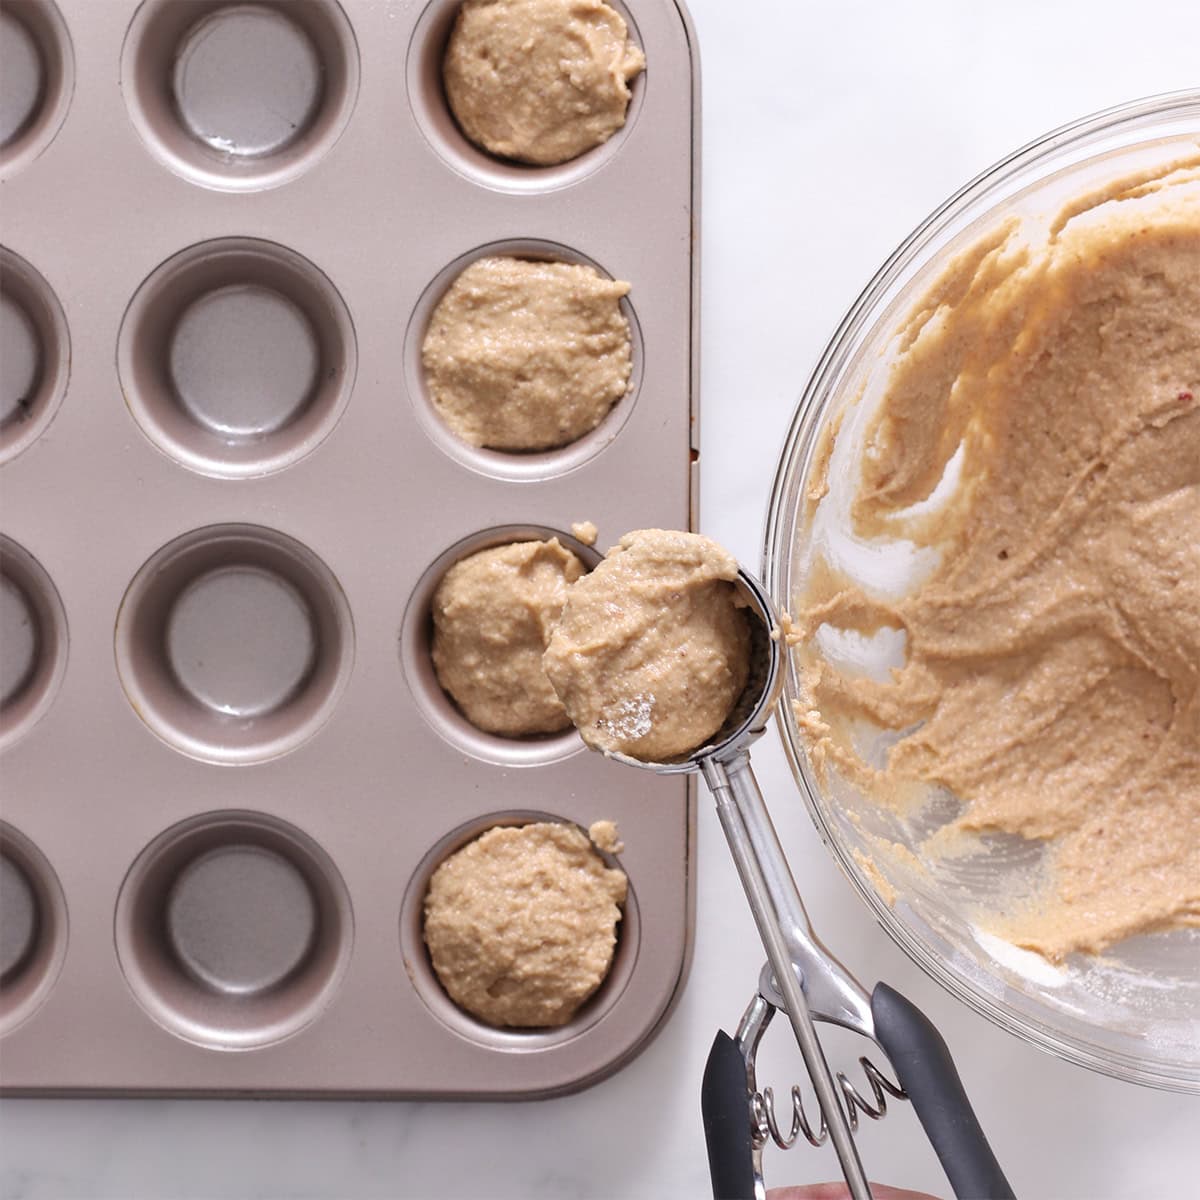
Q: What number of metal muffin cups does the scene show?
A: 12